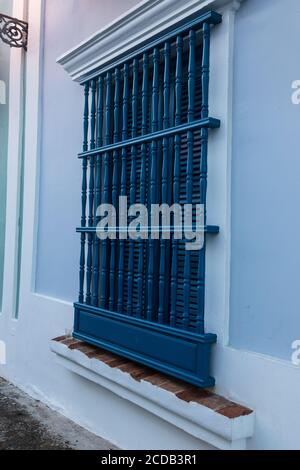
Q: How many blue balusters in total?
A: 13